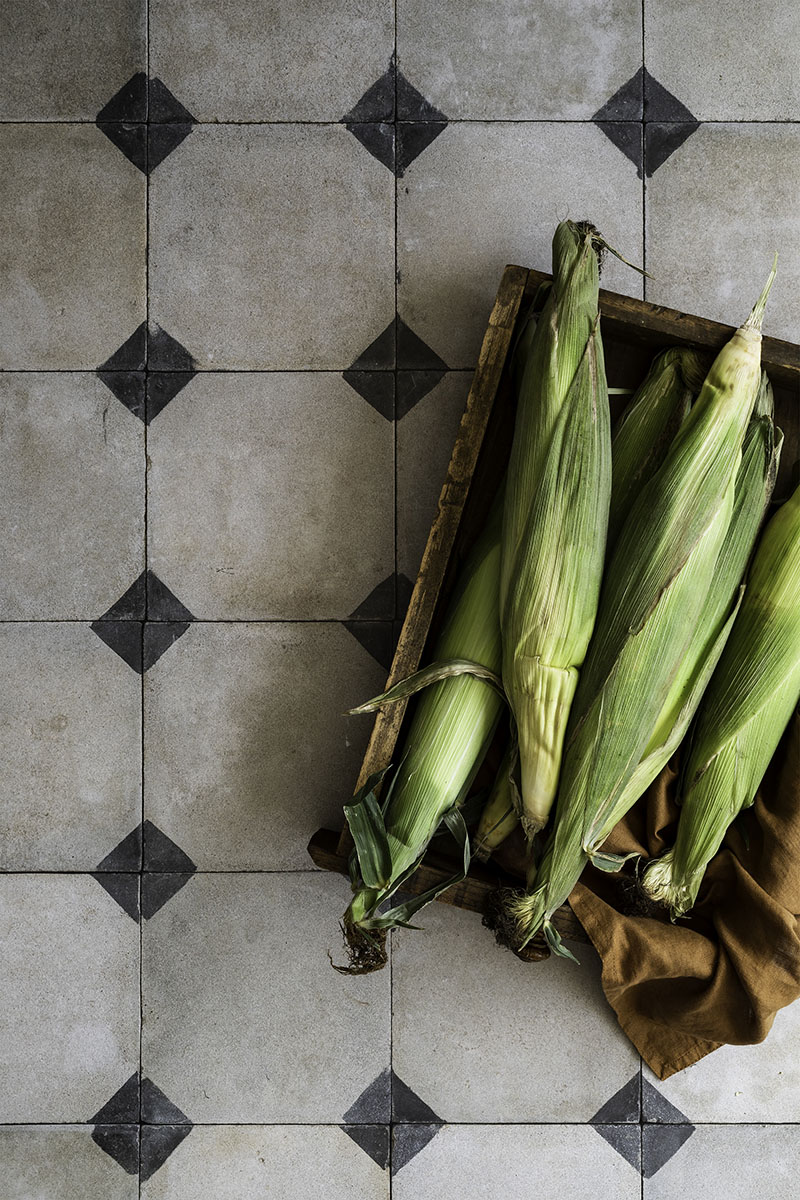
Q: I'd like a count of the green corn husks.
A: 6